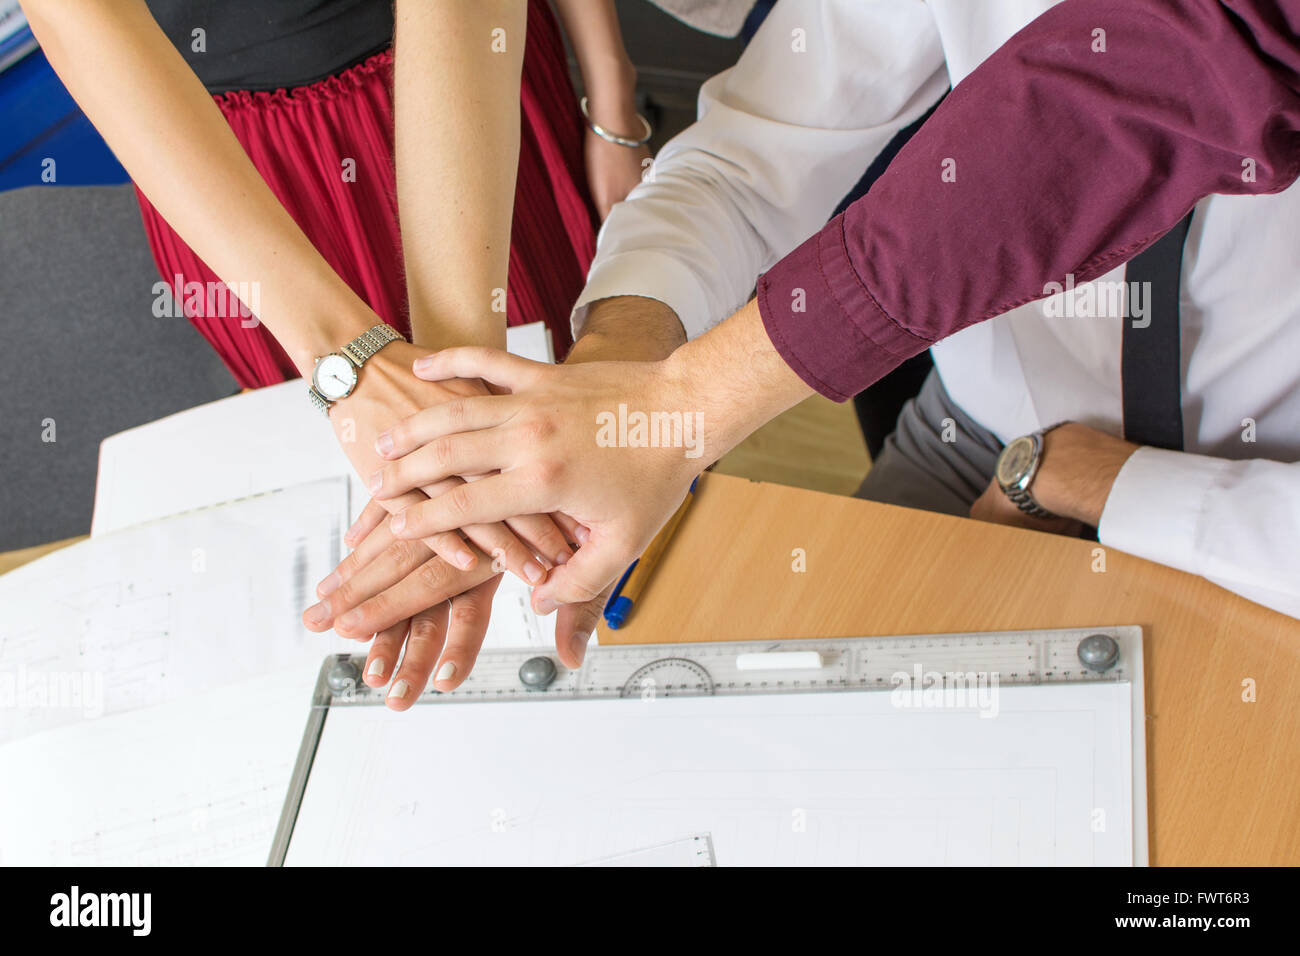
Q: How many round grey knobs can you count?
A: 3